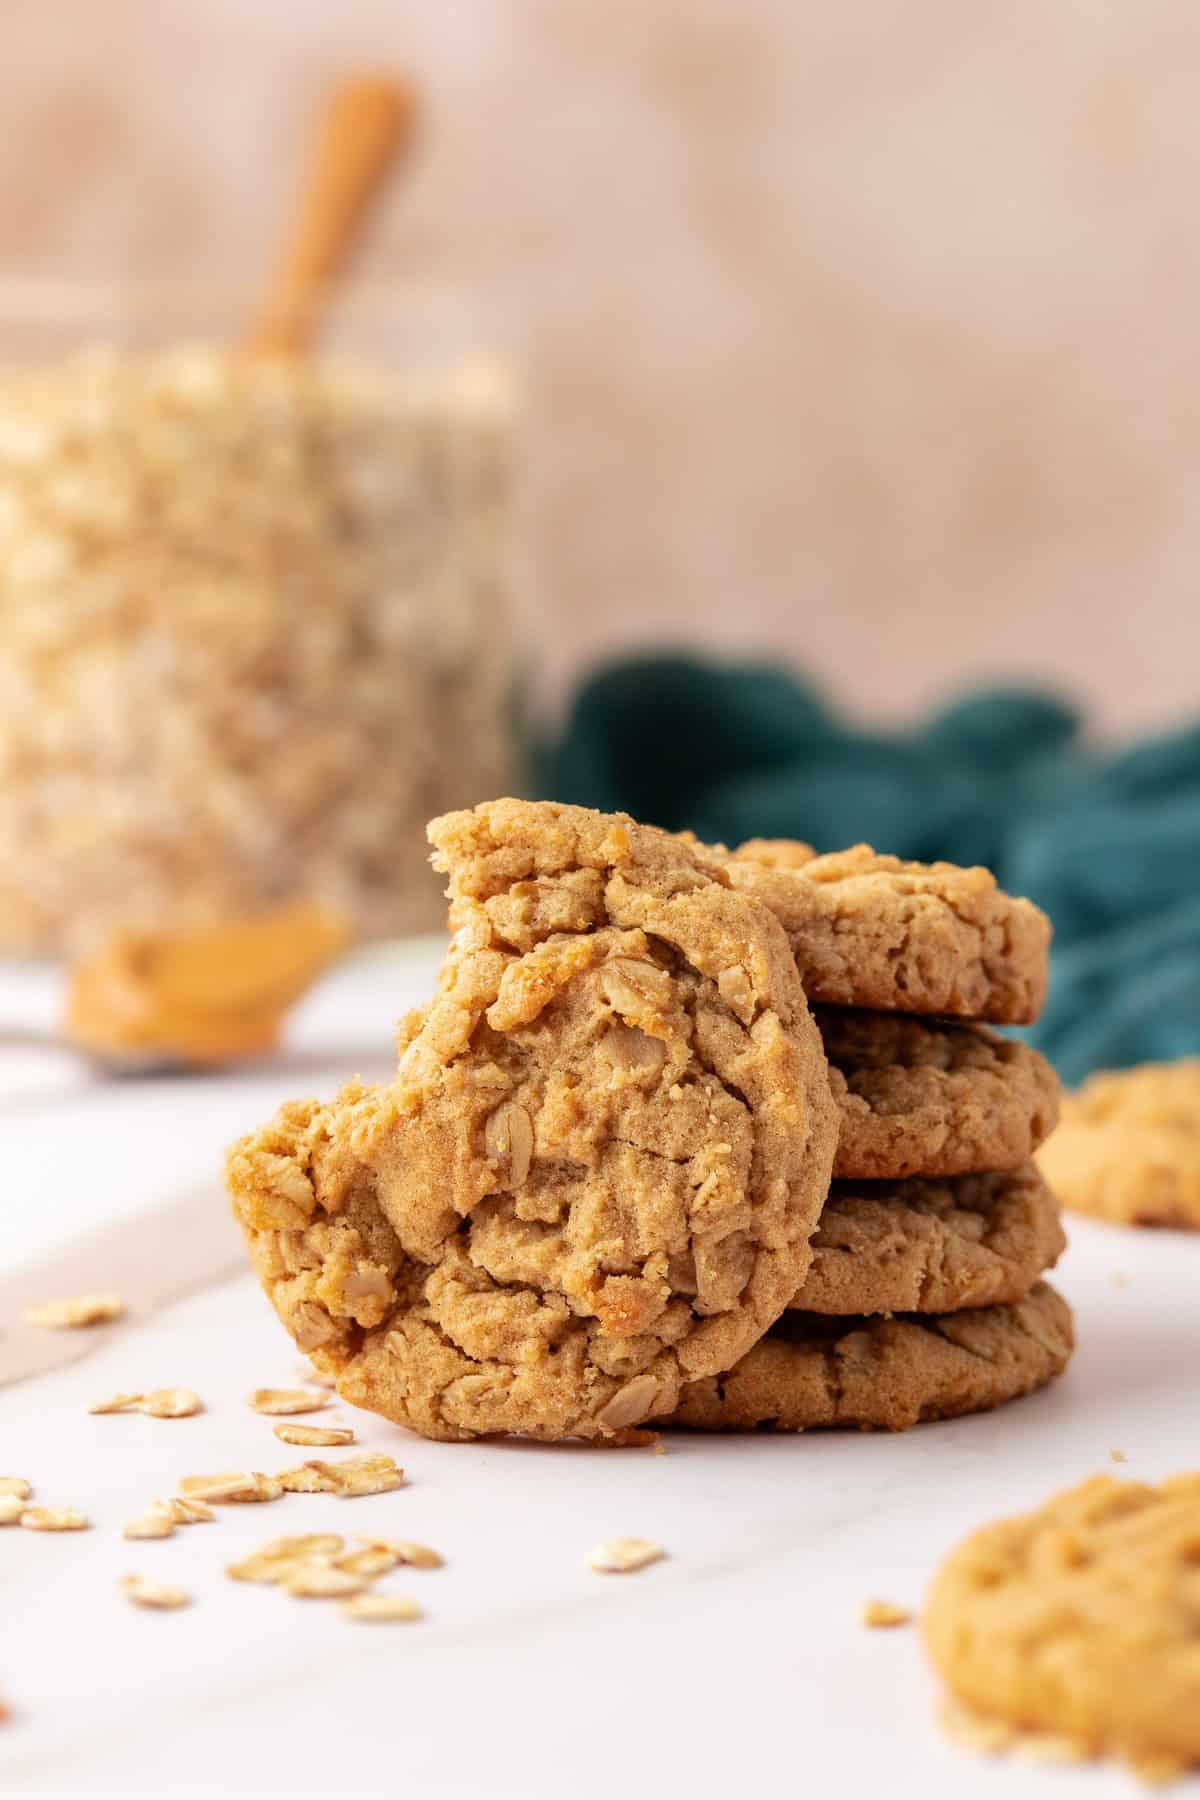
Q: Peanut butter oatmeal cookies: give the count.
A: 7